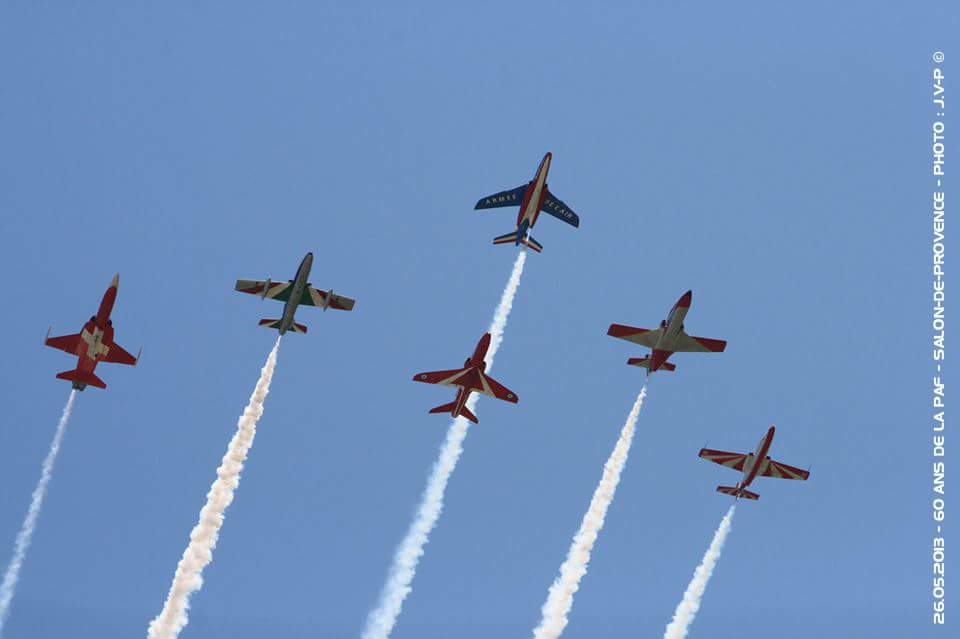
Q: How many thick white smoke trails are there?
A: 5